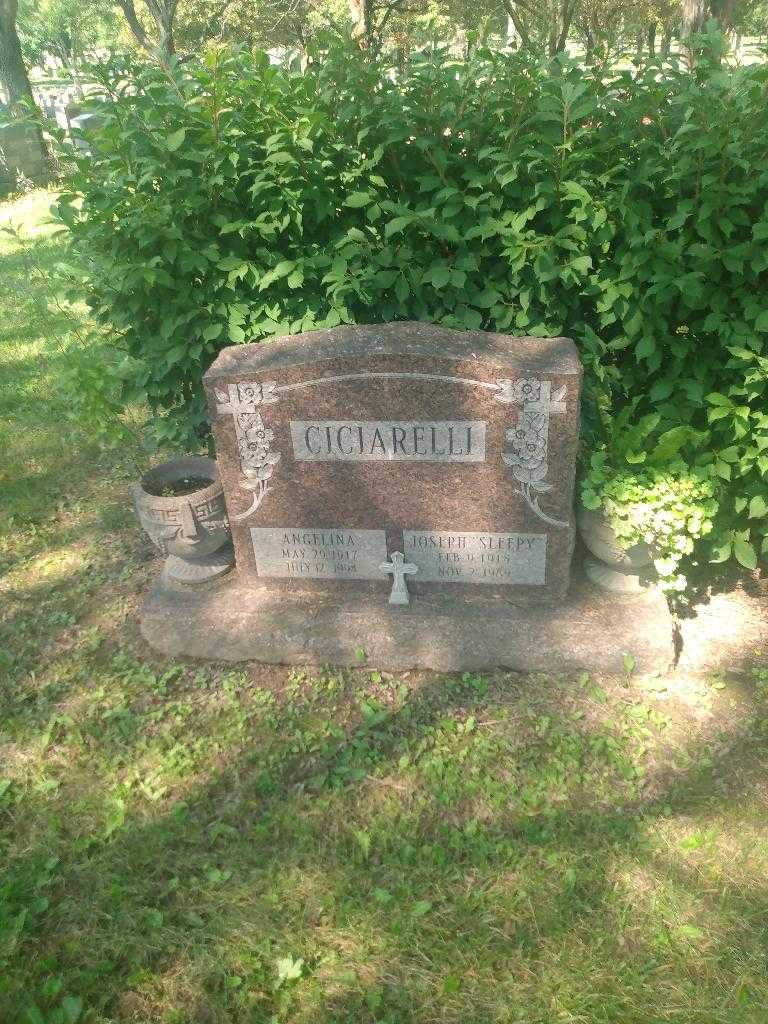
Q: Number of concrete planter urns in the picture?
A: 2